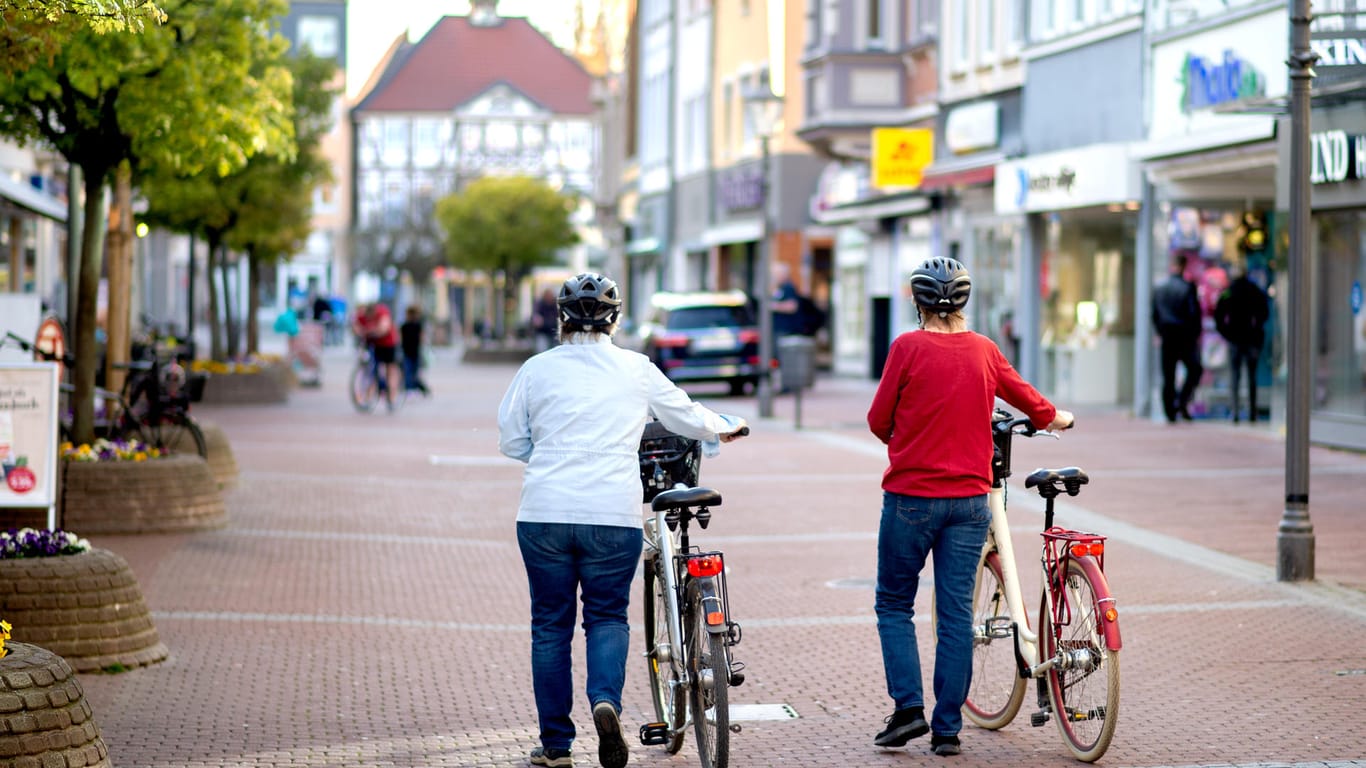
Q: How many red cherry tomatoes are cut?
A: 0